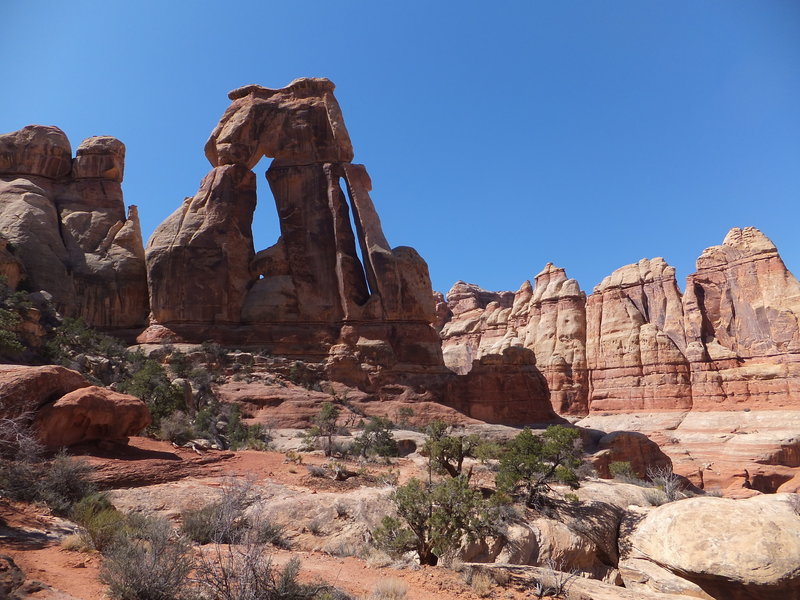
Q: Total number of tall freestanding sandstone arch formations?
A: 1